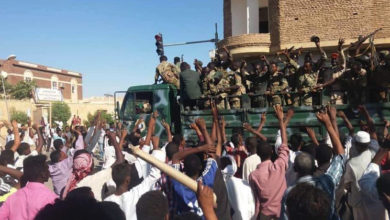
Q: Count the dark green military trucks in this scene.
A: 1